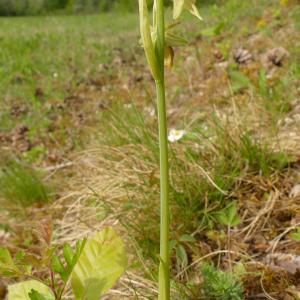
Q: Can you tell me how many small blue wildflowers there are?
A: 0